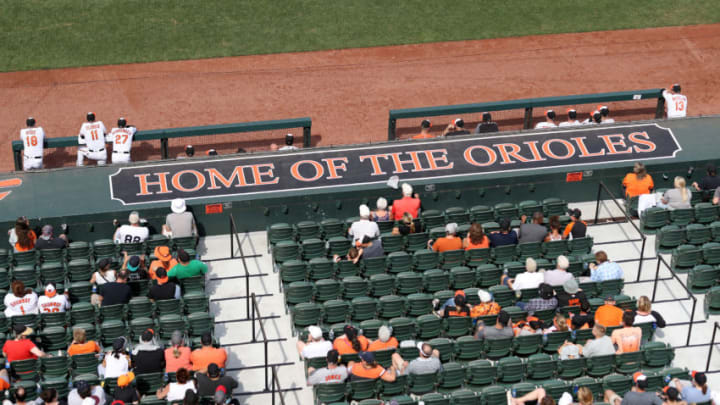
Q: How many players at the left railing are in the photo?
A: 3